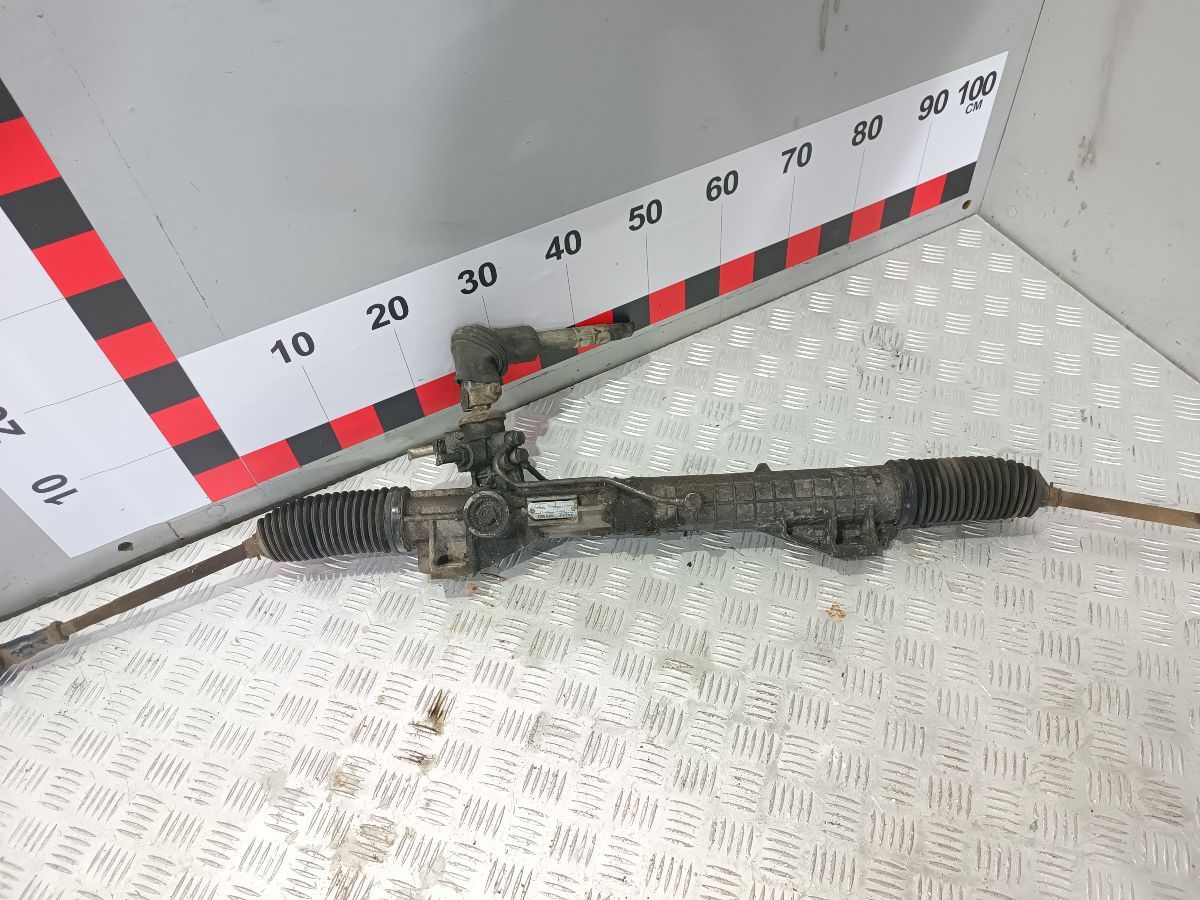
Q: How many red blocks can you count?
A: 15